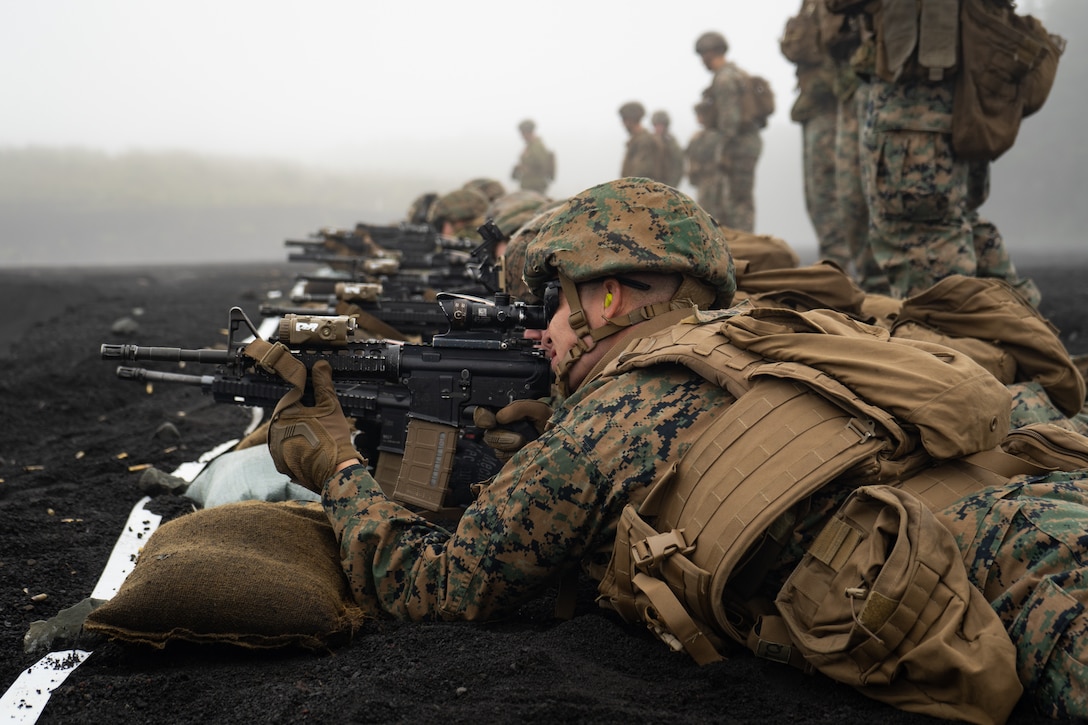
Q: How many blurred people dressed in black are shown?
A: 0